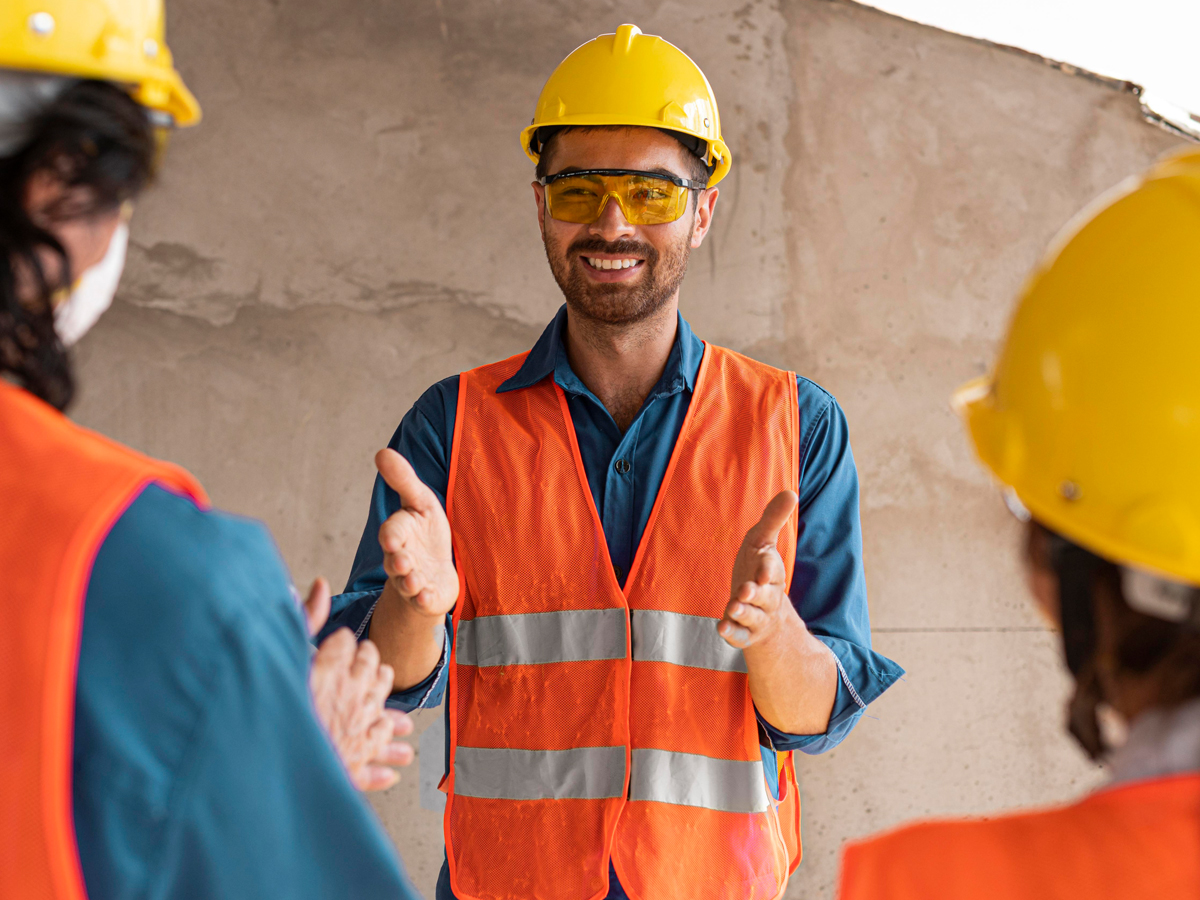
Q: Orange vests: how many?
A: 3